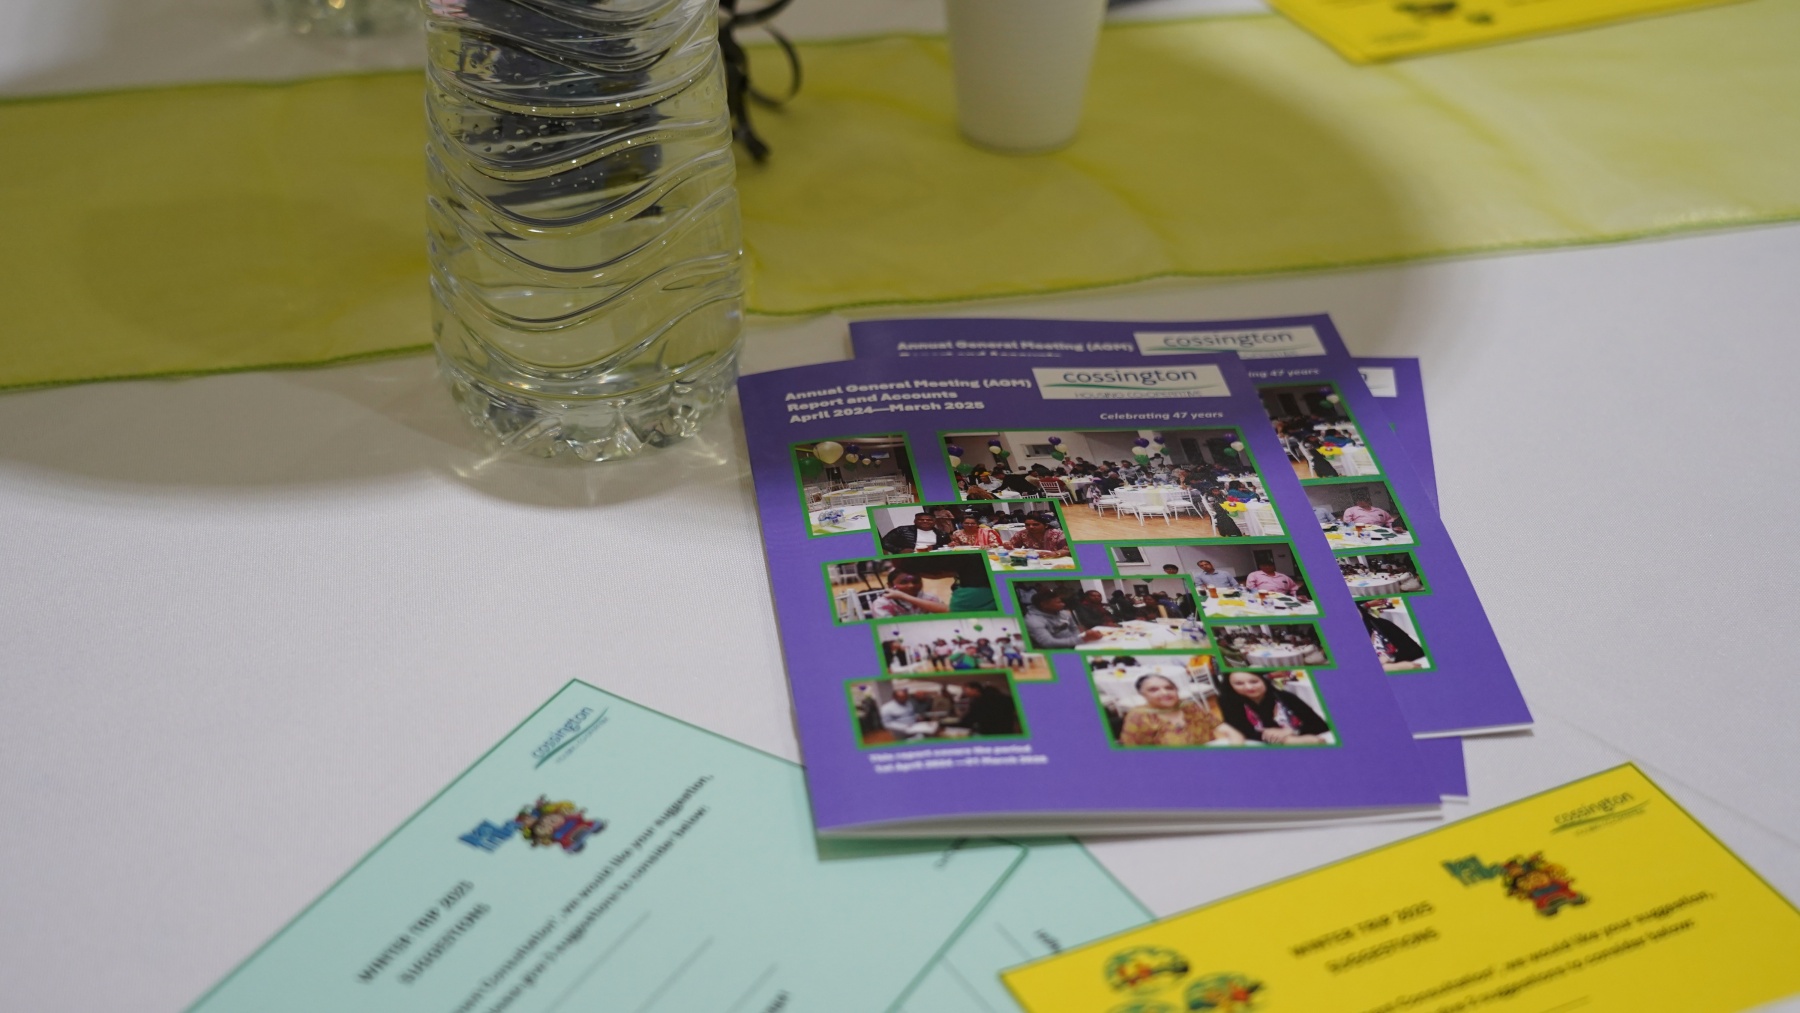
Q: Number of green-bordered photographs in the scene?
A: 14